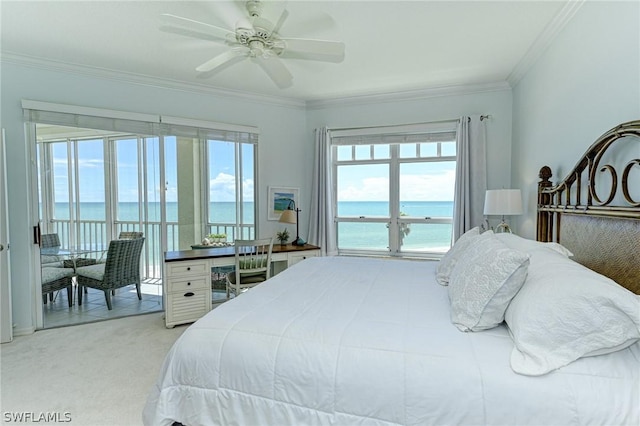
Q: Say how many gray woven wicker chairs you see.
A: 4